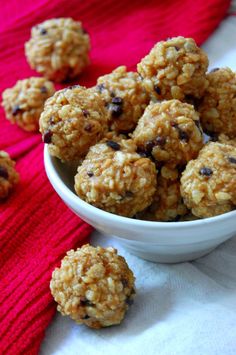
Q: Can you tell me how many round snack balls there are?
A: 12